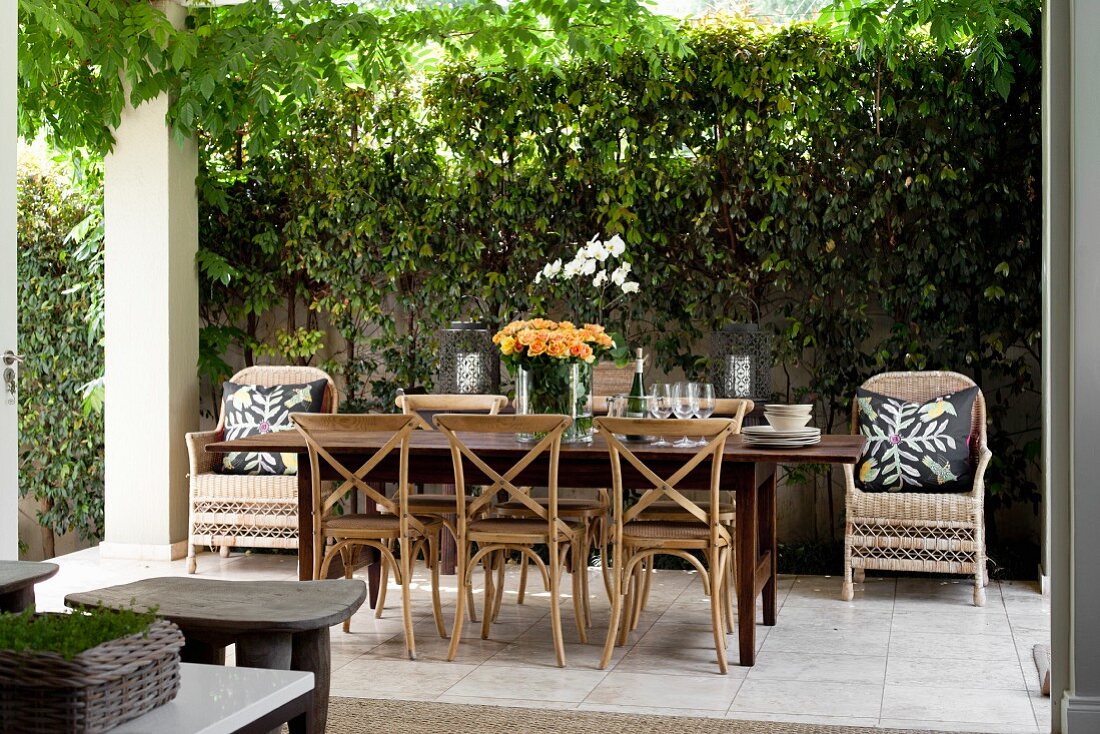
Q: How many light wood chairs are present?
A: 6